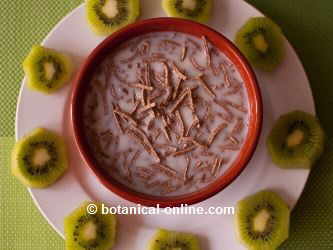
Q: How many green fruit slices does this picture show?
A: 9